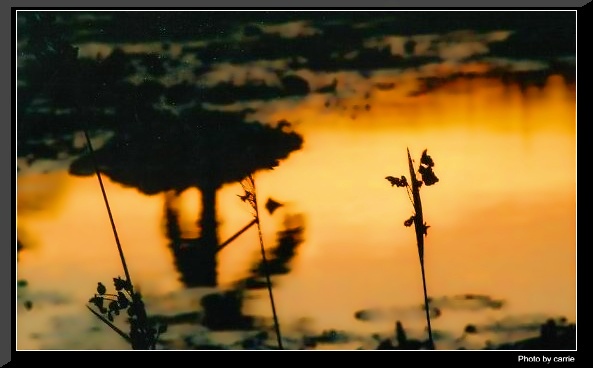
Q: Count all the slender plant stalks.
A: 3